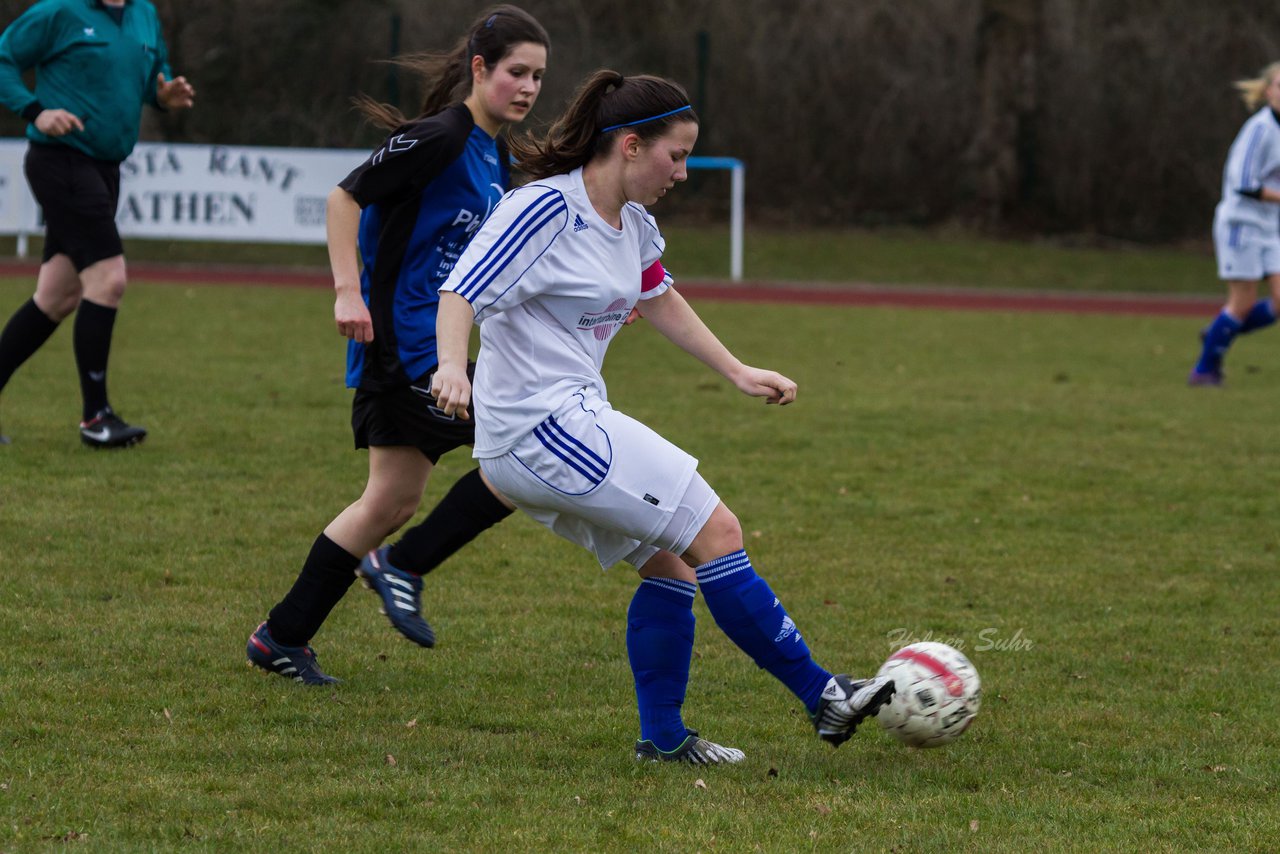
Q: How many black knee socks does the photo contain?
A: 4